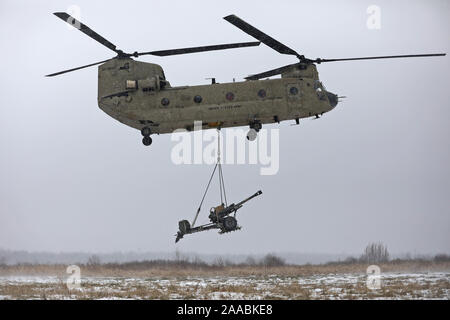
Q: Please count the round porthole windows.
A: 5